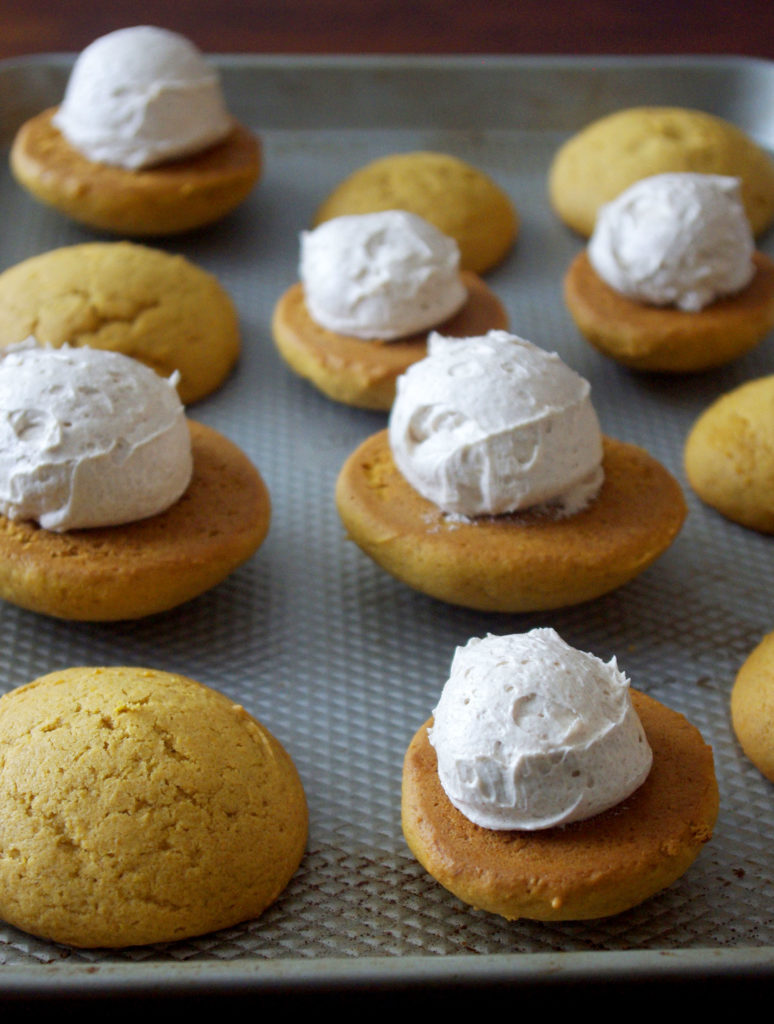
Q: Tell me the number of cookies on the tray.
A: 12